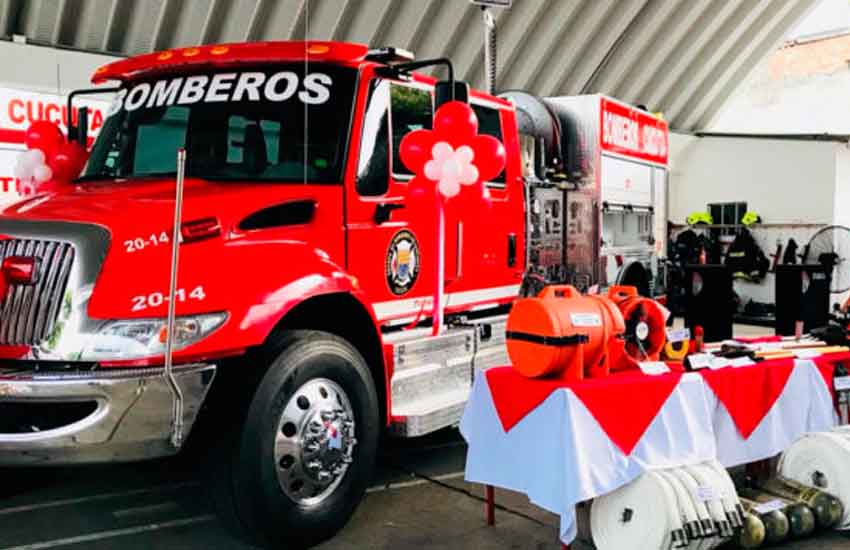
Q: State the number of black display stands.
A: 2